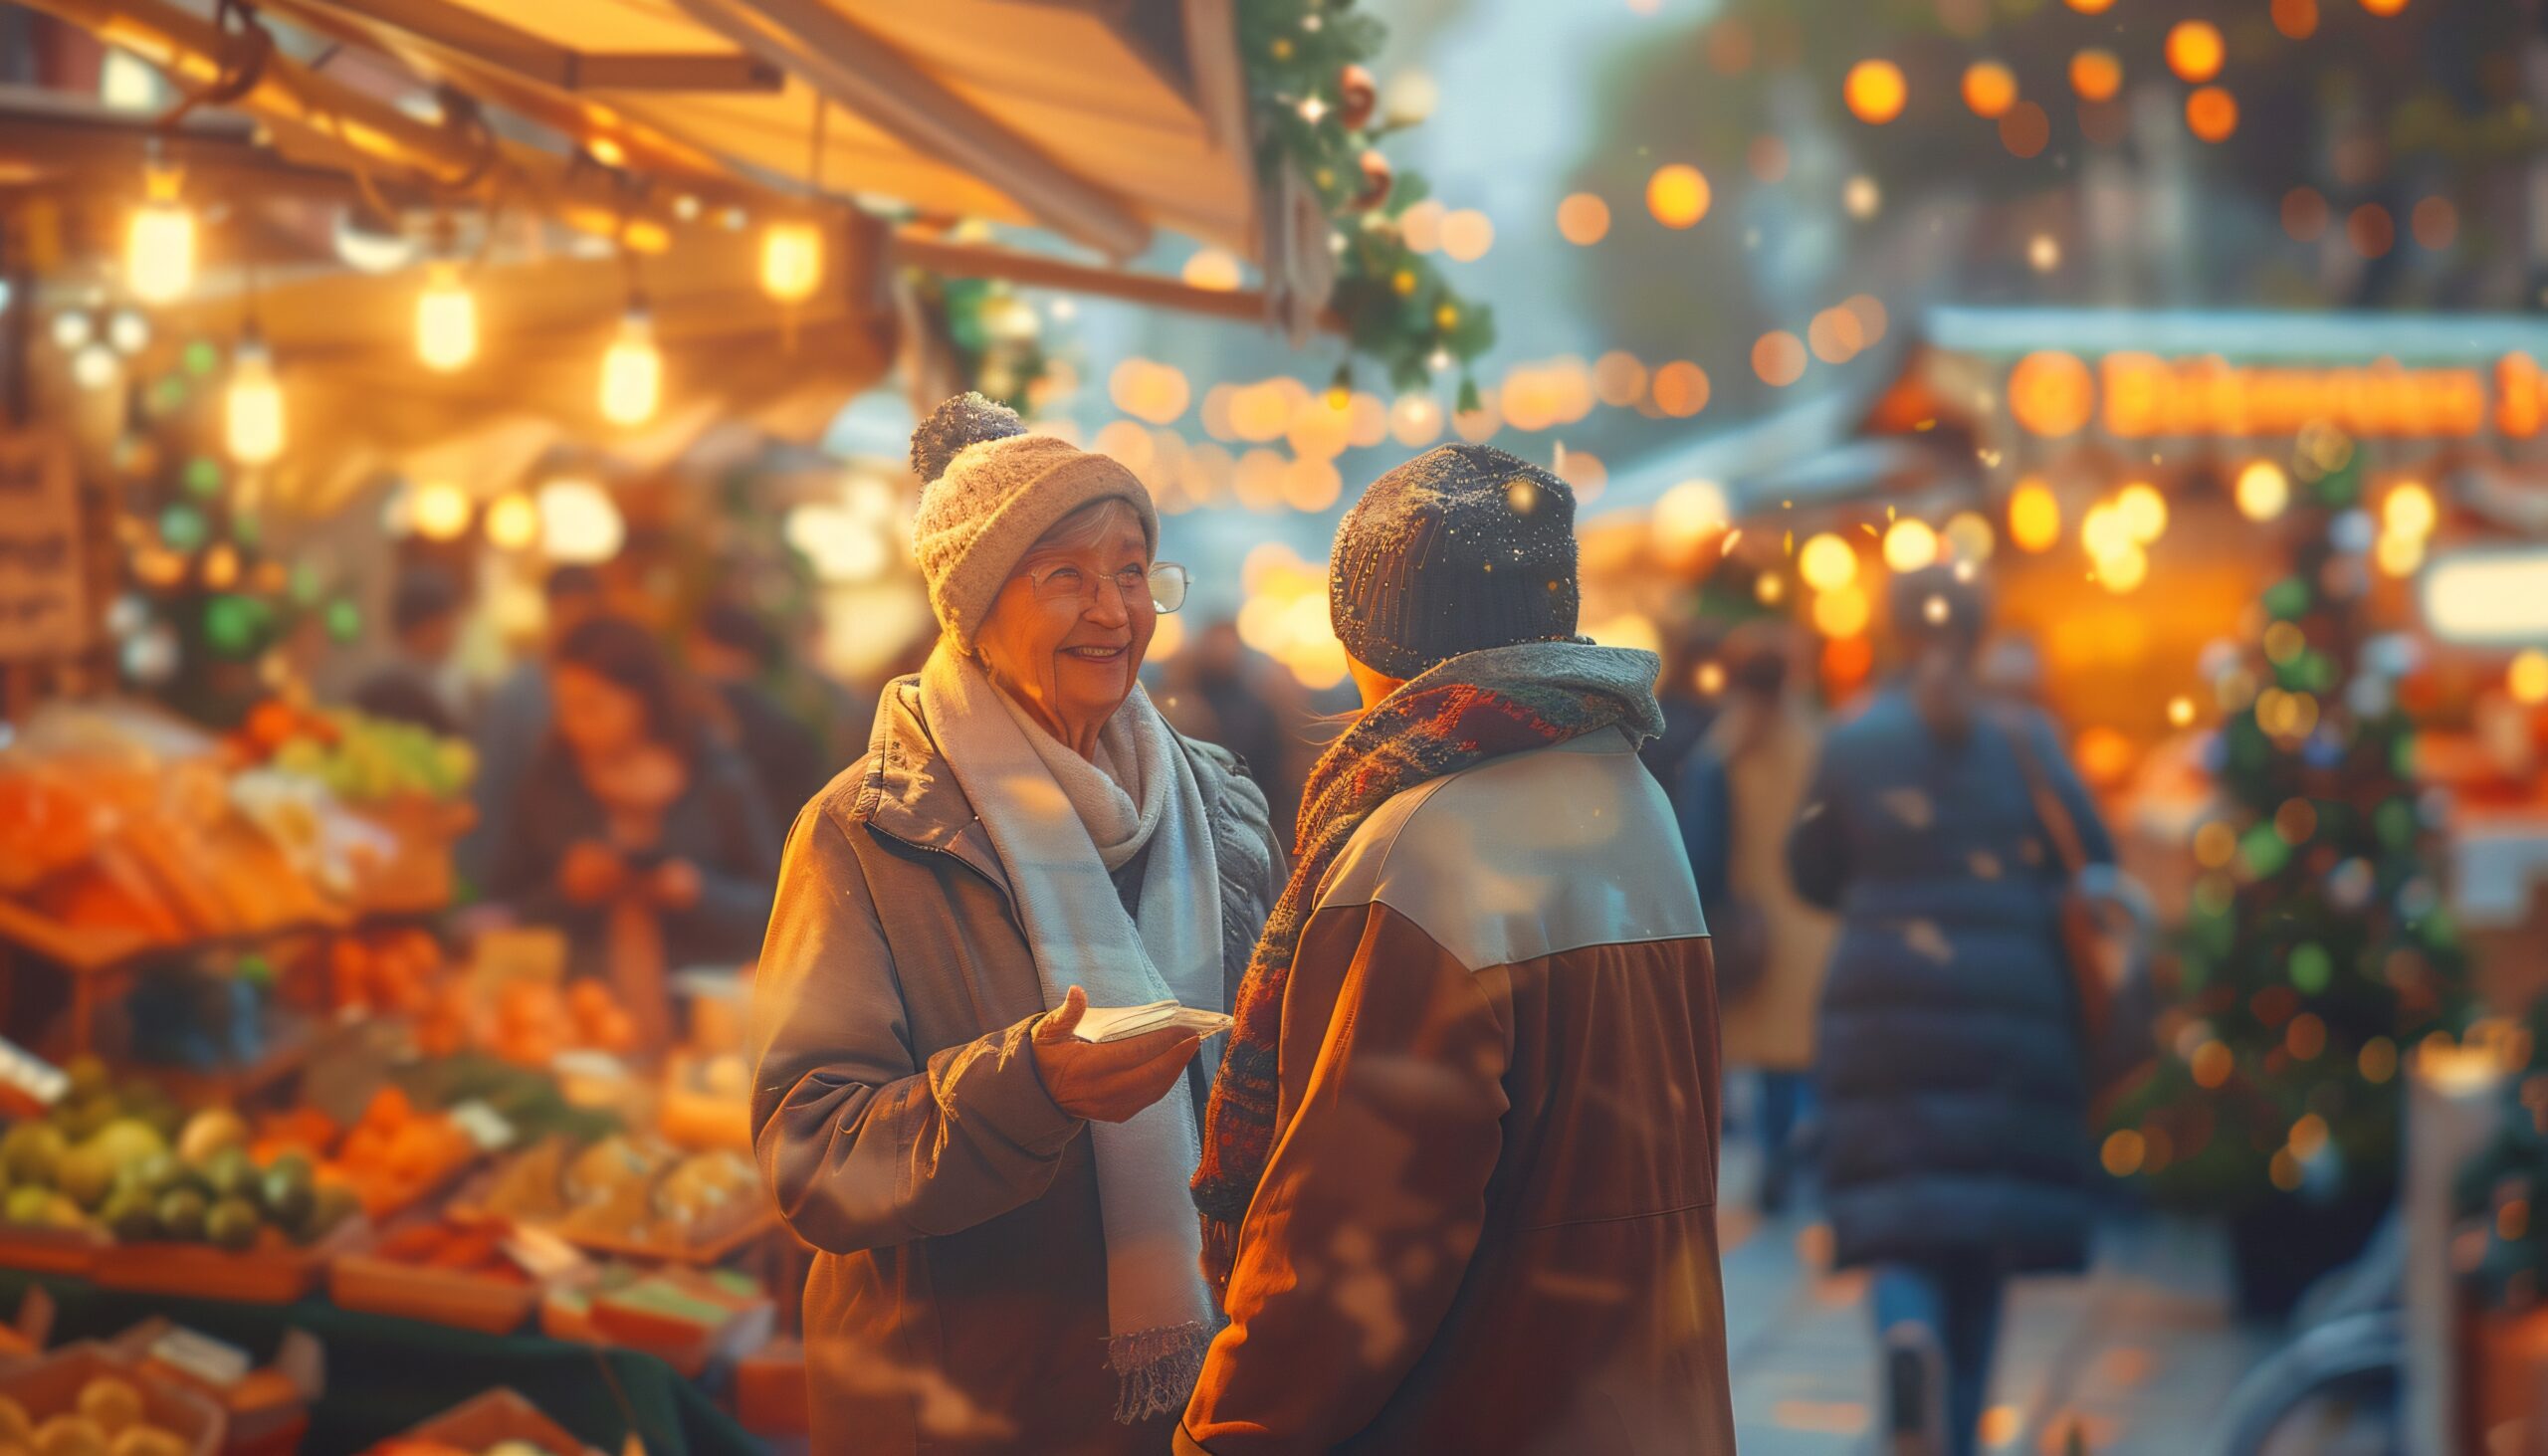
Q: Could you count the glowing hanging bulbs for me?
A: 5